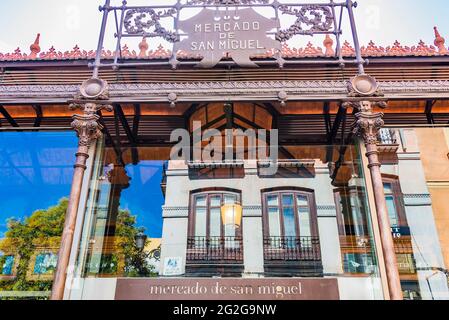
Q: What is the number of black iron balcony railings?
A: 2